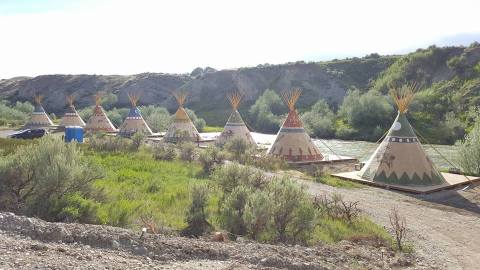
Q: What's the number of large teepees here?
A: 8